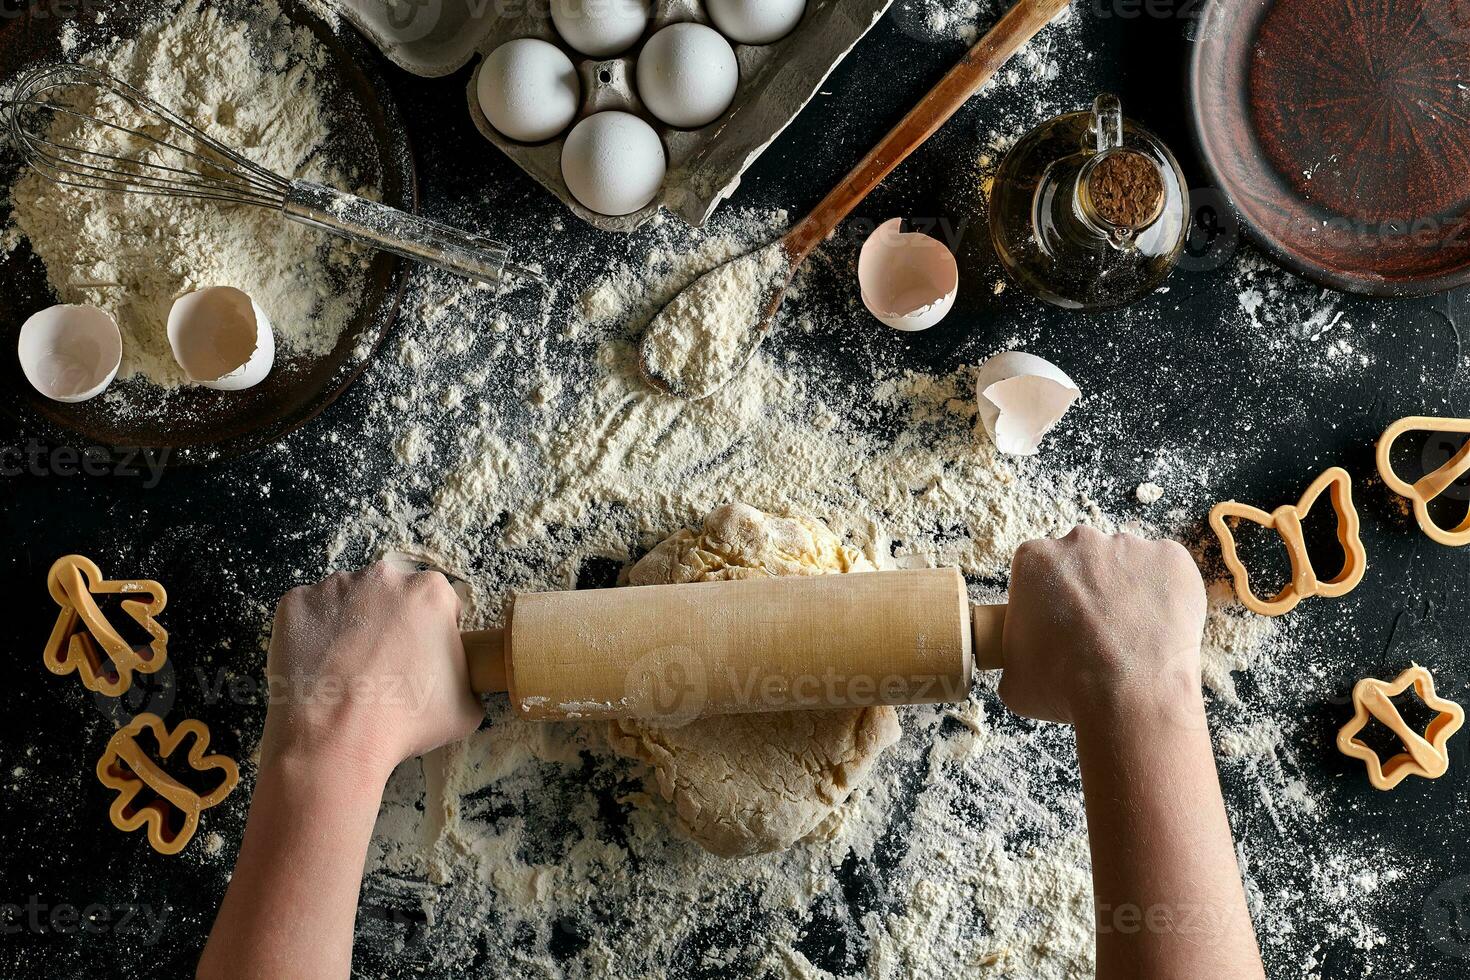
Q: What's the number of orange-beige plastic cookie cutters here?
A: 5